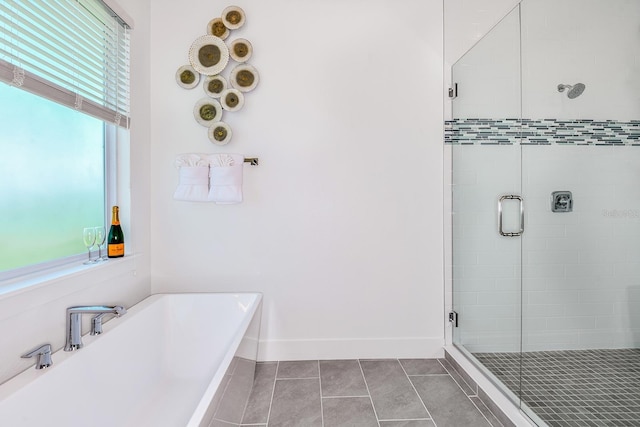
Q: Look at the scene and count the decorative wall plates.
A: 10